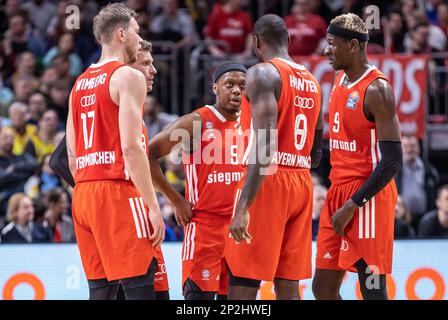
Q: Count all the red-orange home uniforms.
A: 5